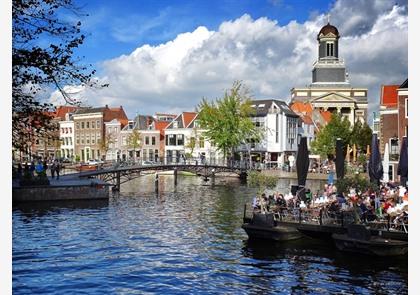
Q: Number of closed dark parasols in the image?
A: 4